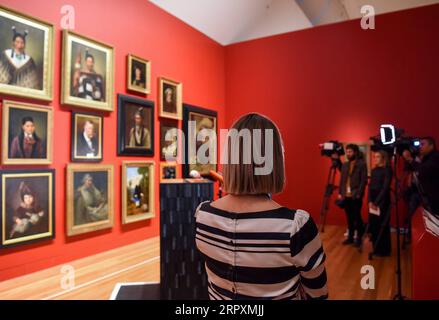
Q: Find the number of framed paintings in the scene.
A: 13